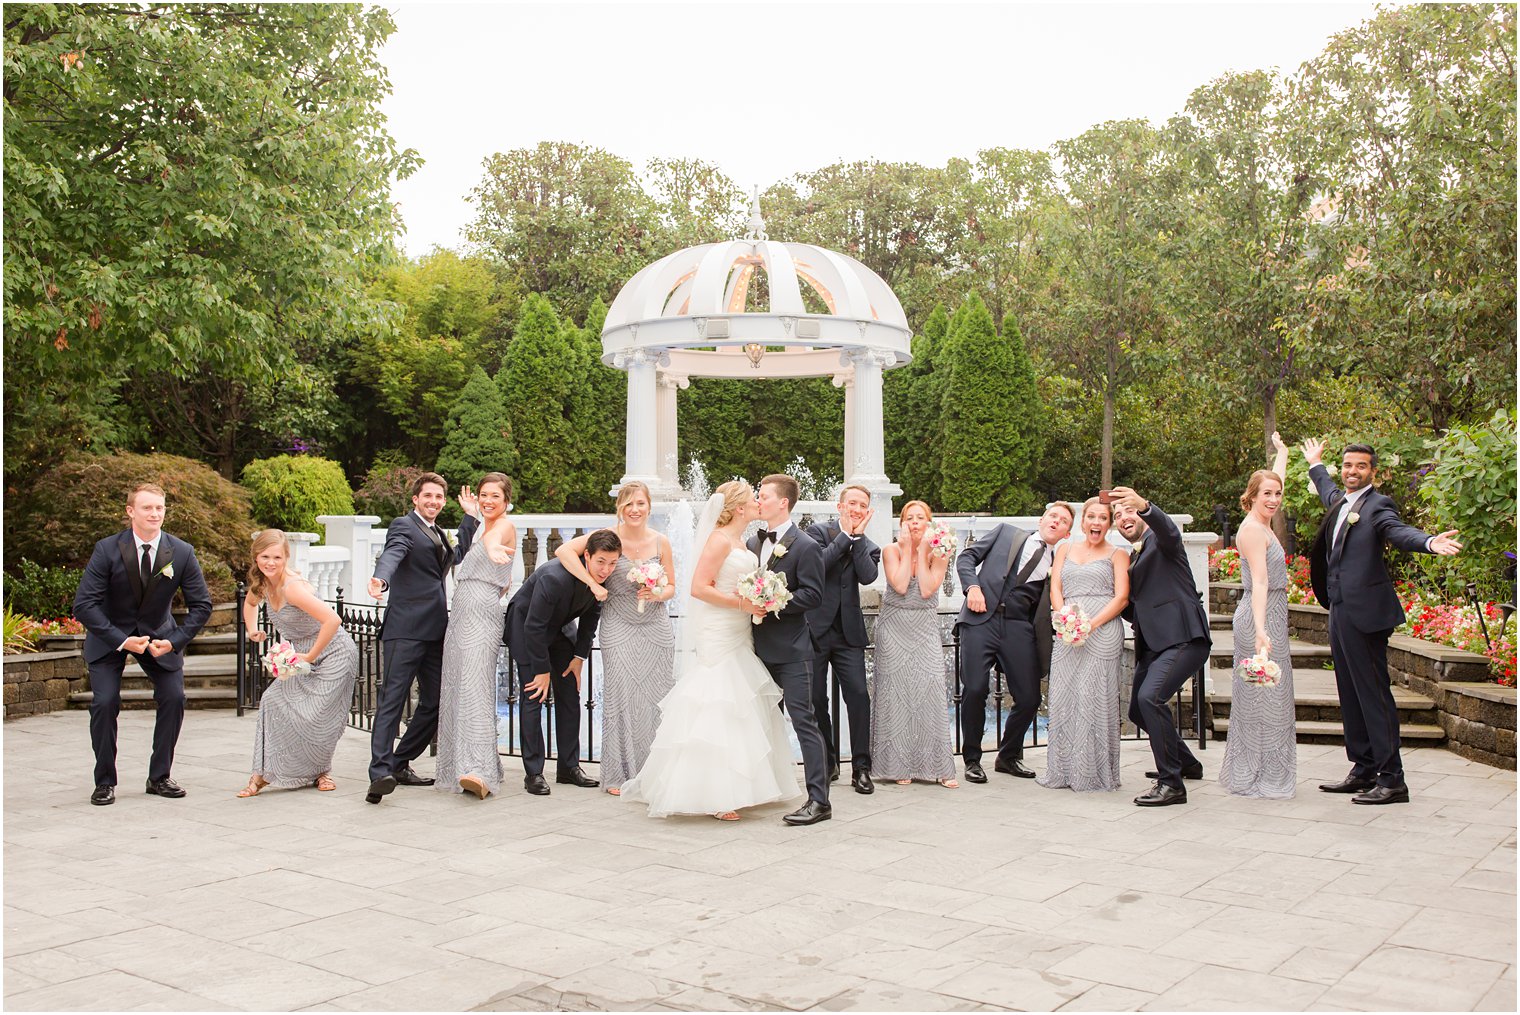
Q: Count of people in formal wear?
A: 15